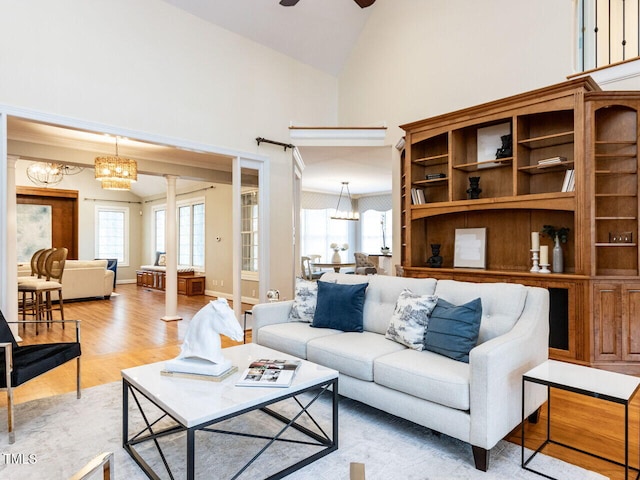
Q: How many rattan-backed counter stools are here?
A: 3